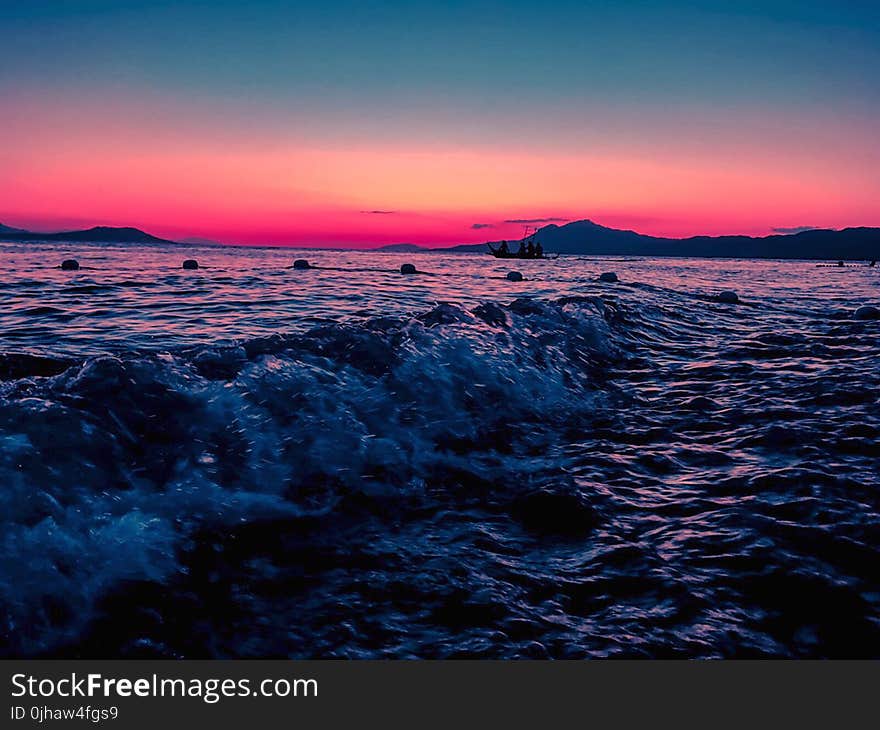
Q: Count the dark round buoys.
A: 8